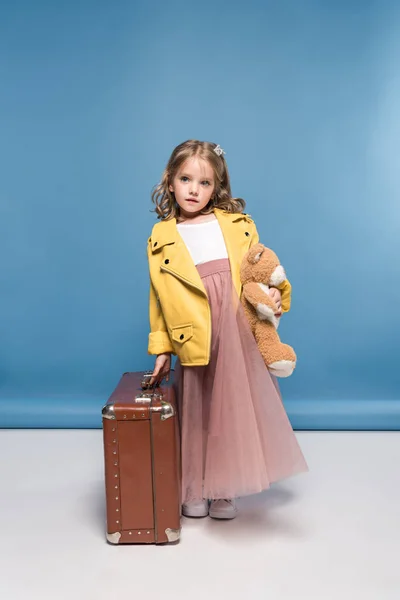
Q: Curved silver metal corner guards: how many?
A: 4